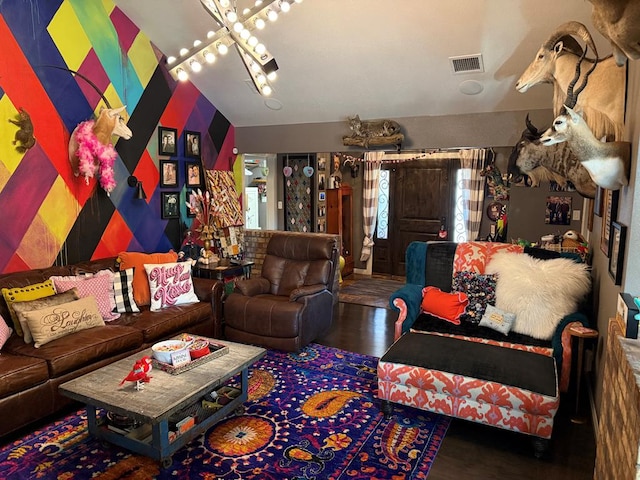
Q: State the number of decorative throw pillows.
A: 12